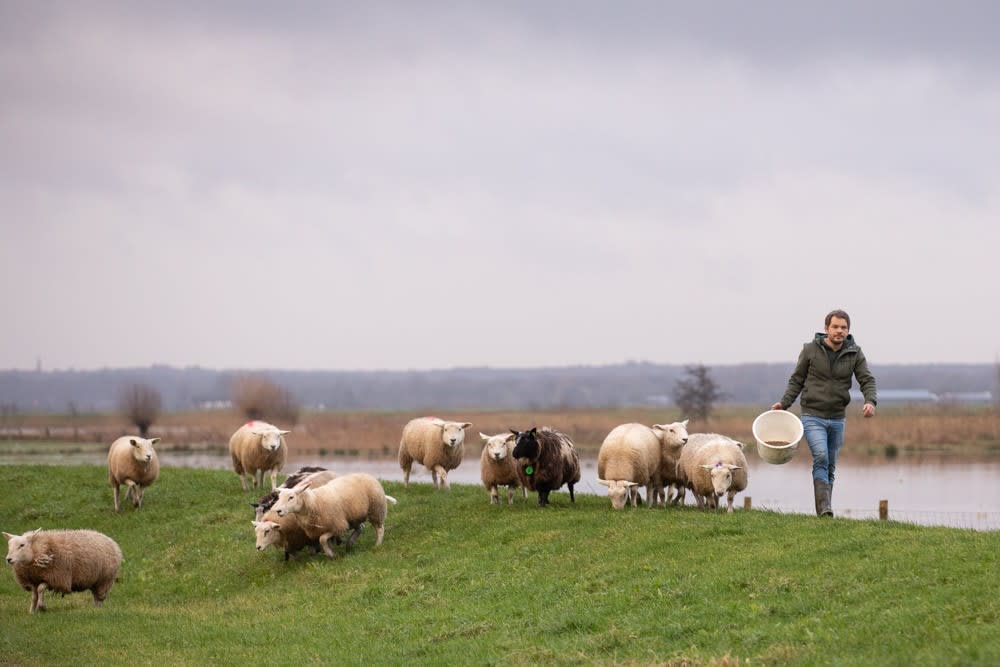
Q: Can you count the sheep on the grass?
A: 12